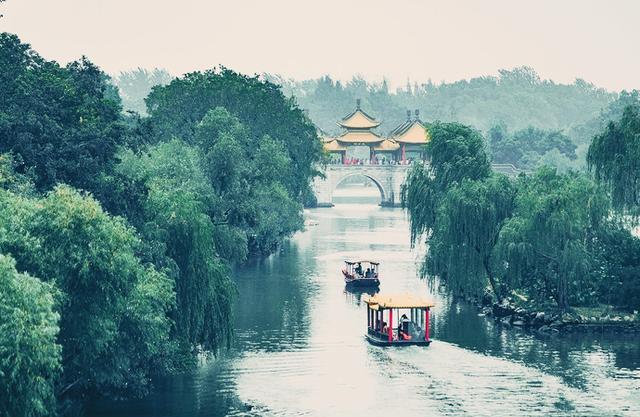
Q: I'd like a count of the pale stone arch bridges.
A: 1